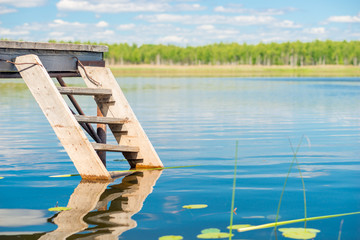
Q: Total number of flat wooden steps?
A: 3